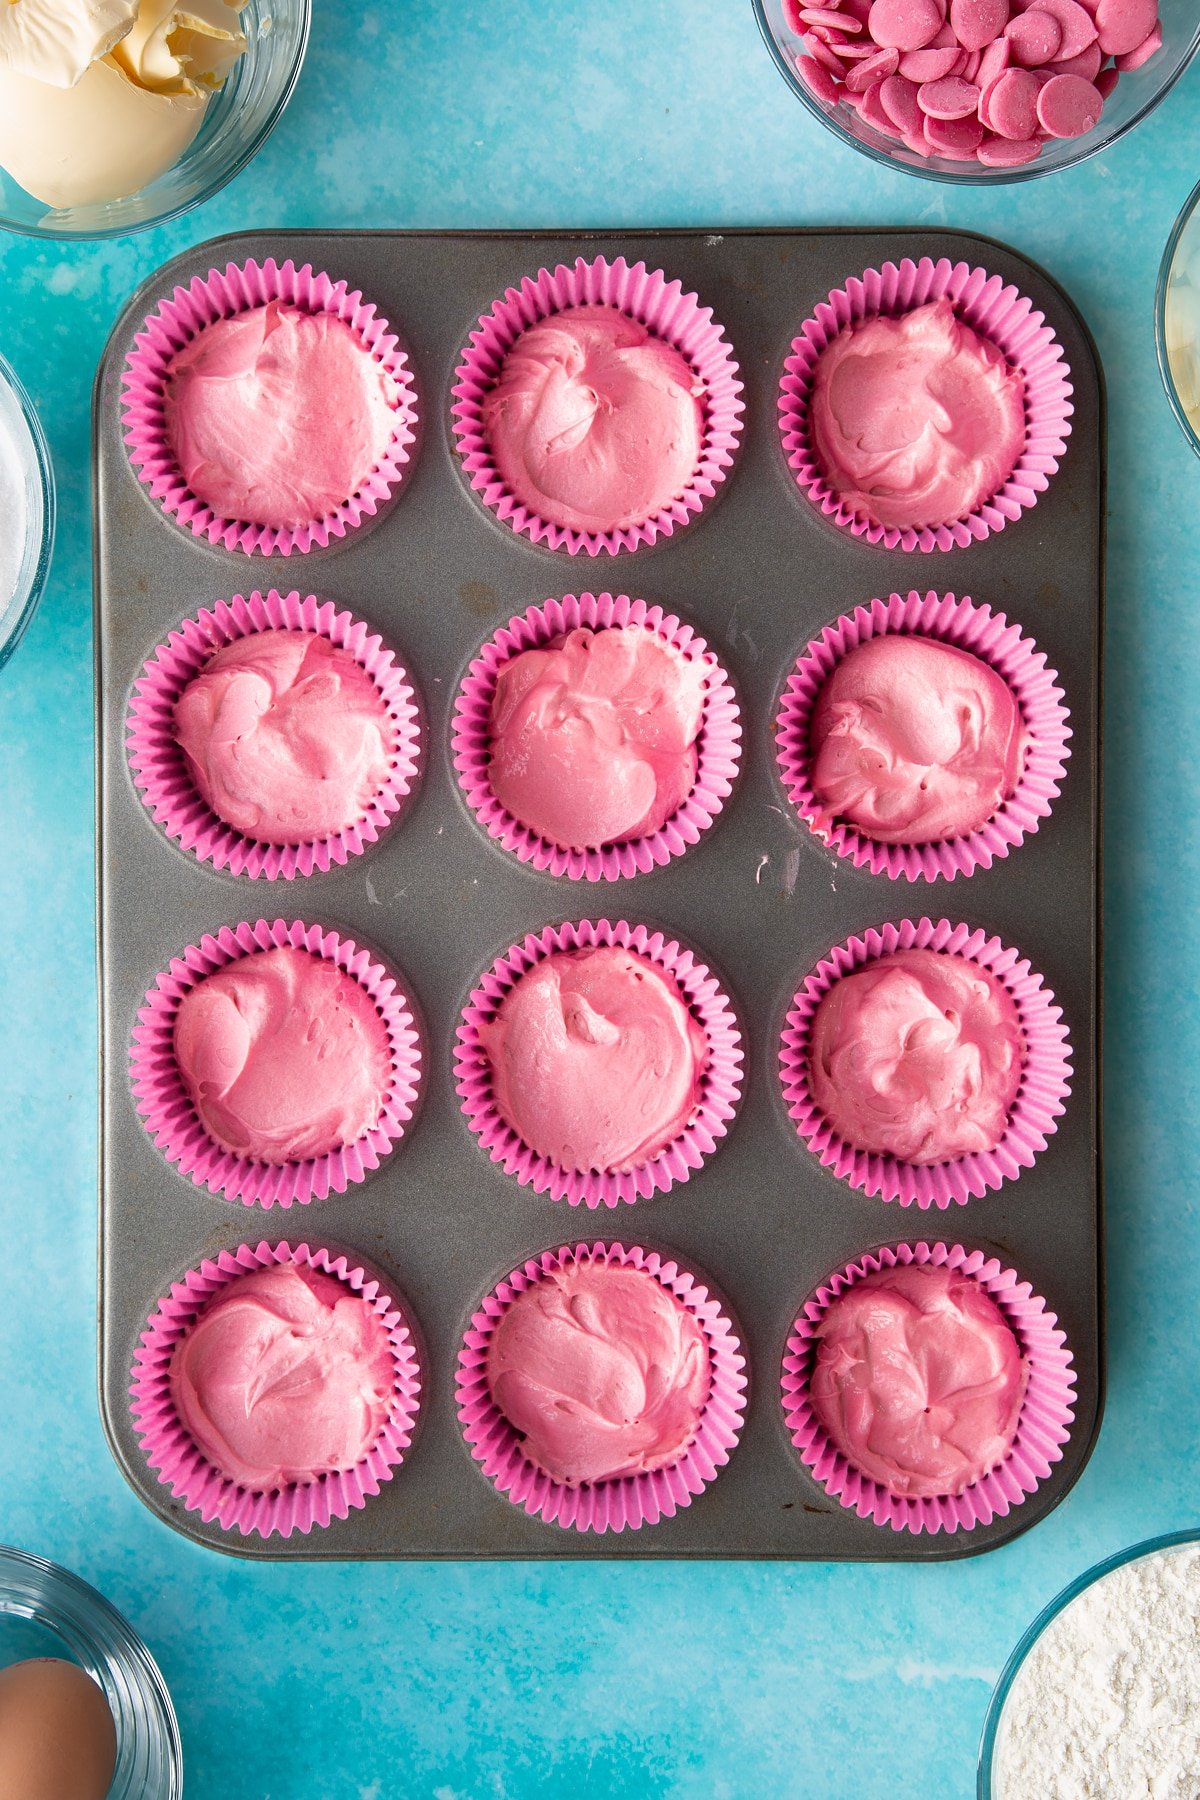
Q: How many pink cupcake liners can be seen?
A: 12